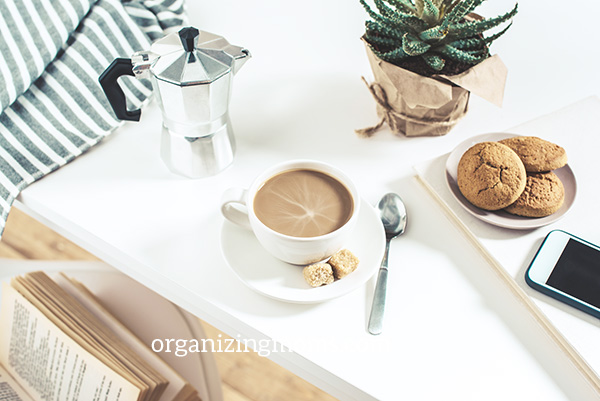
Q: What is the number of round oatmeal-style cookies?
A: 3